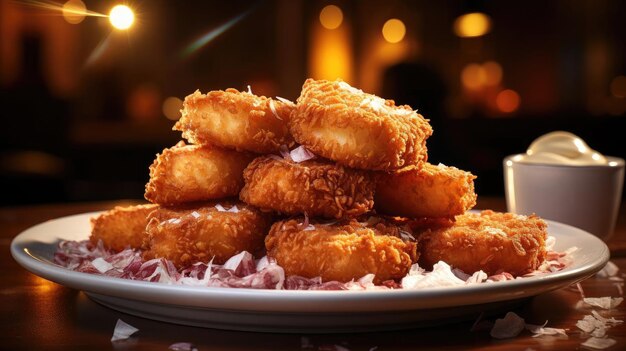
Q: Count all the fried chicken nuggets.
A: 9